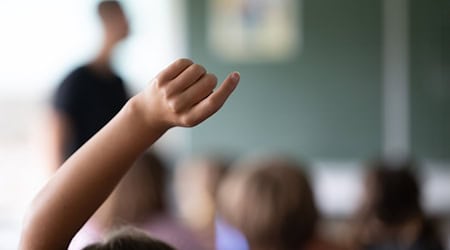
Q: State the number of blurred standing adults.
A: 1